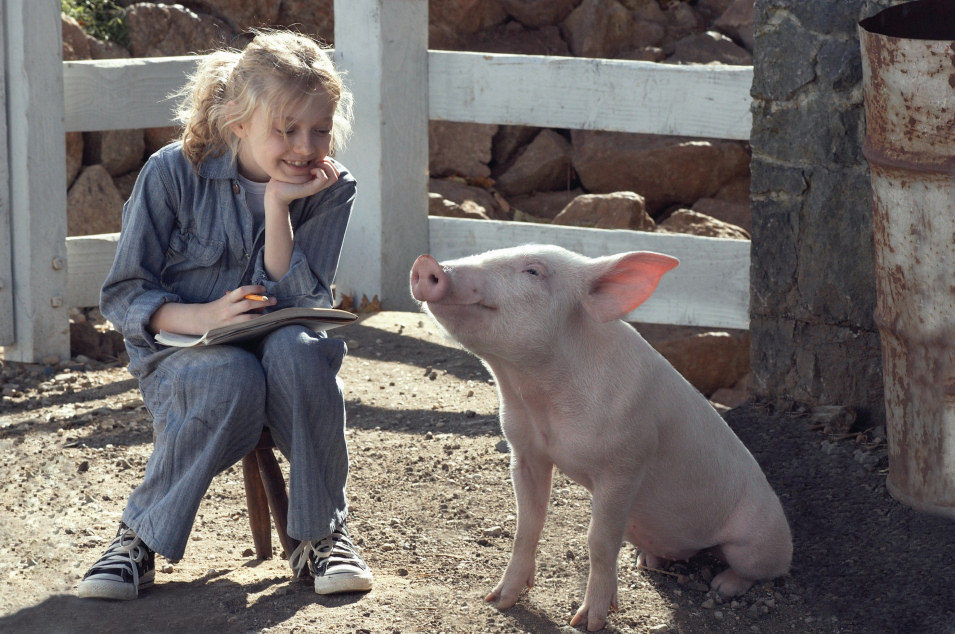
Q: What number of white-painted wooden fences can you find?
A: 1